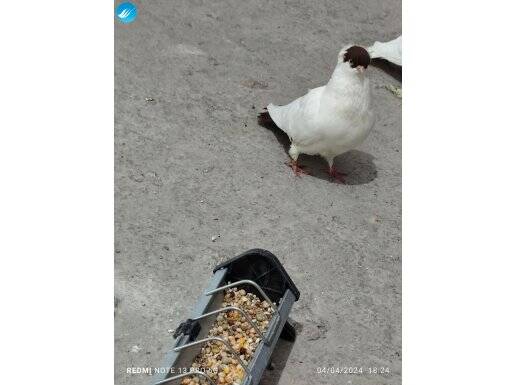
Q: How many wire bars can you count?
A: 4